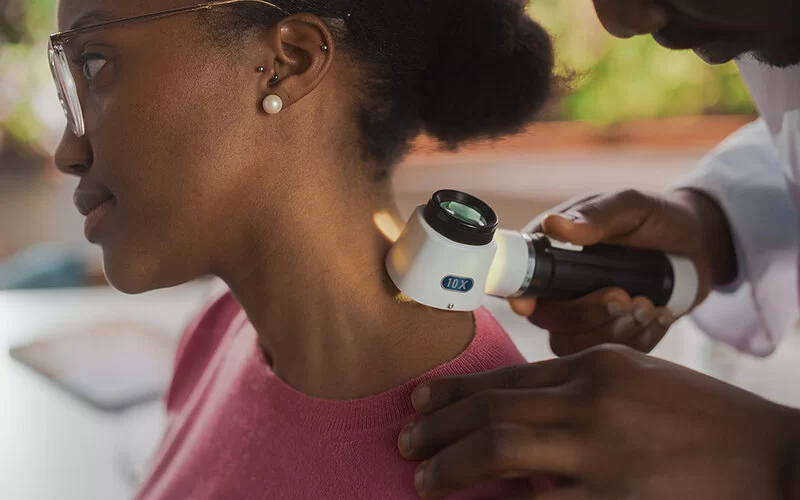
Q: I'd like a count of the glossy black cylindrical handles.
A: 1